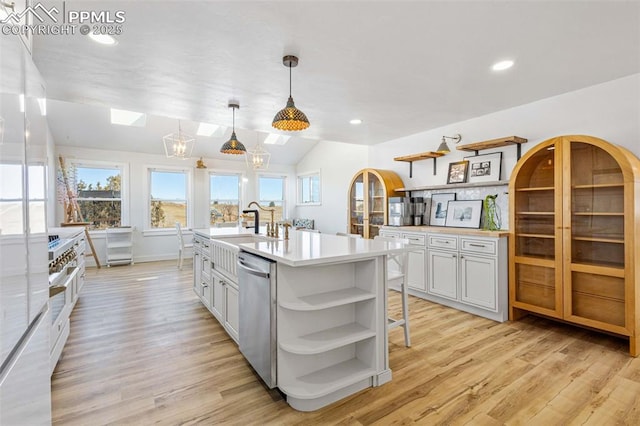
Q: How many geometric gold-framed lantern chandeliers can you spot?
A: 2